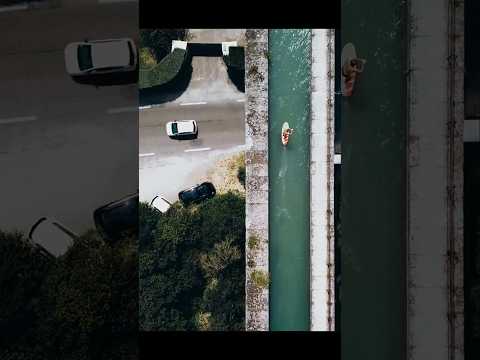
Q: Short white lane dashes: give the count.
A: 5